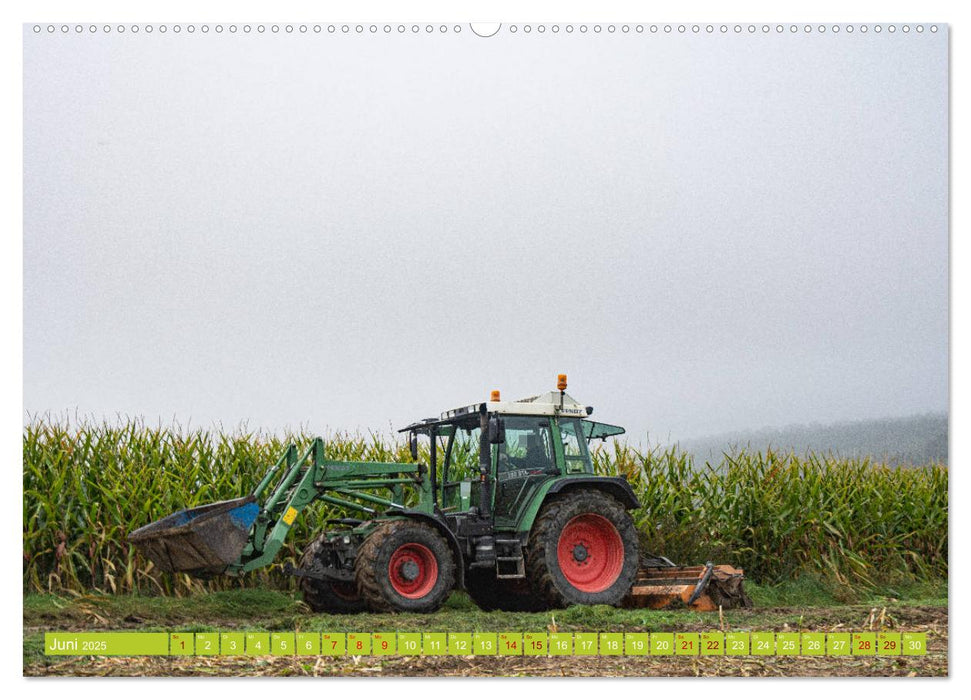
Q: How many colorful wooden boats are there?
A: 0